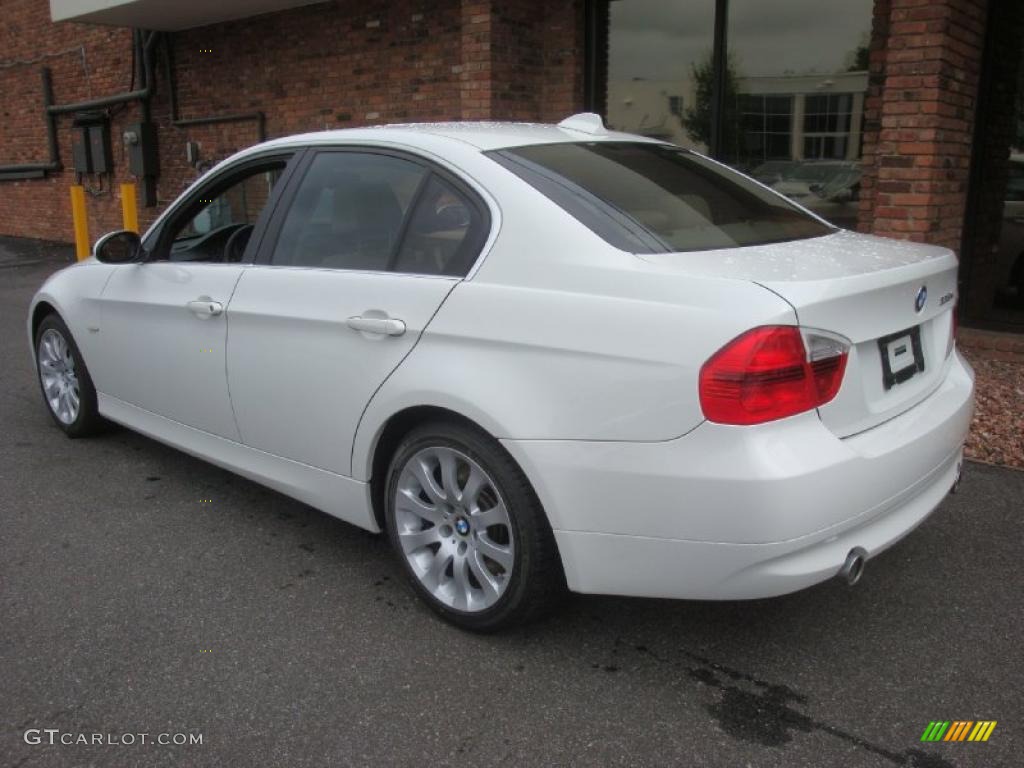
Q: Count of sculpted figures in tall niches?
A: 0